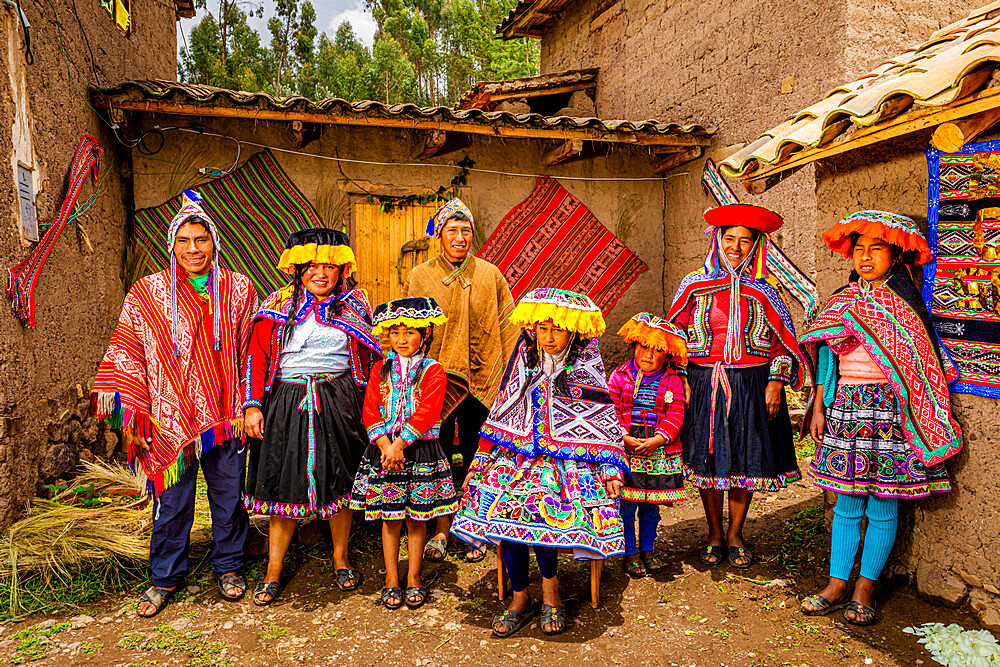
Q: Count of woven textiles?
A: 5